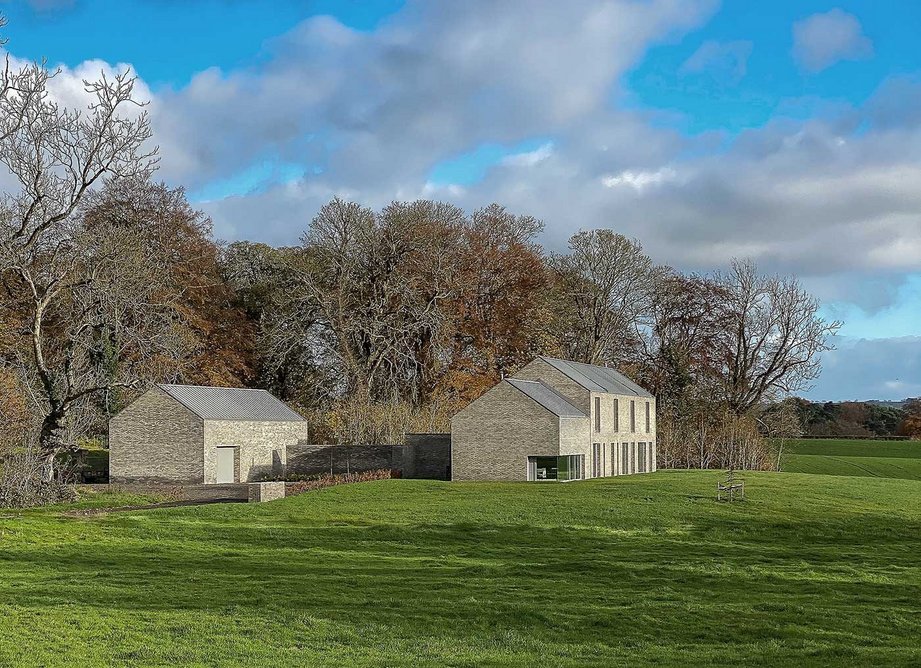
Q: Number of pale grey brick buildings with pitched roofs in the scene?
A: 2